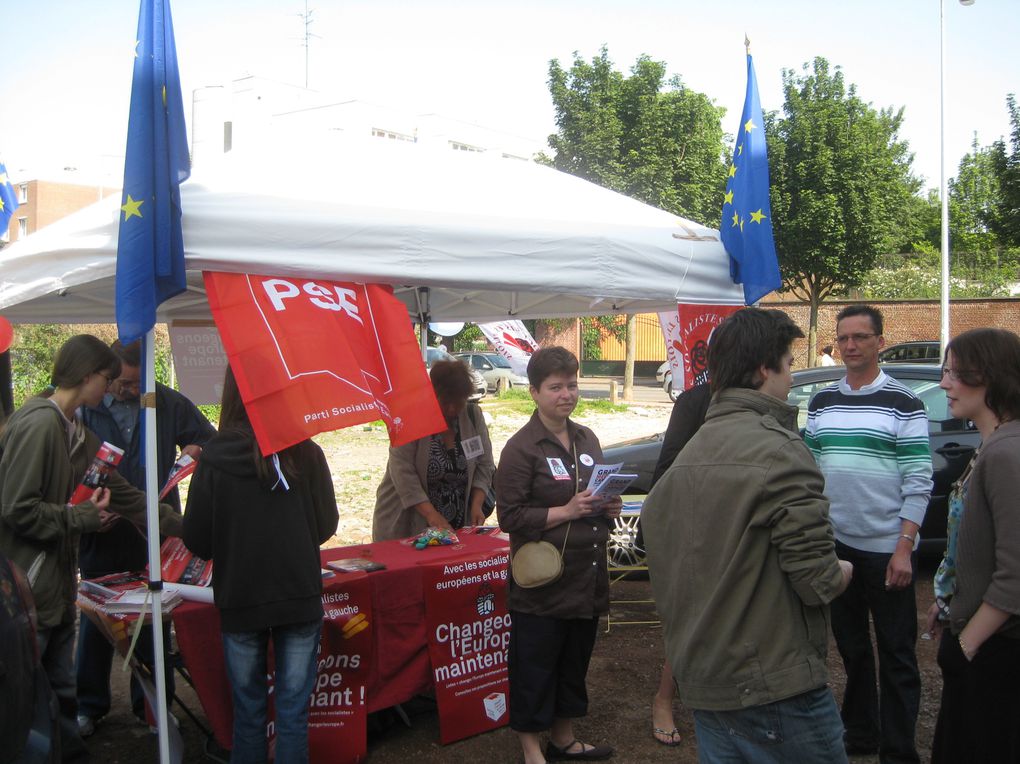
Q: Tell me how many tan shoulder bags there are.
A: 1